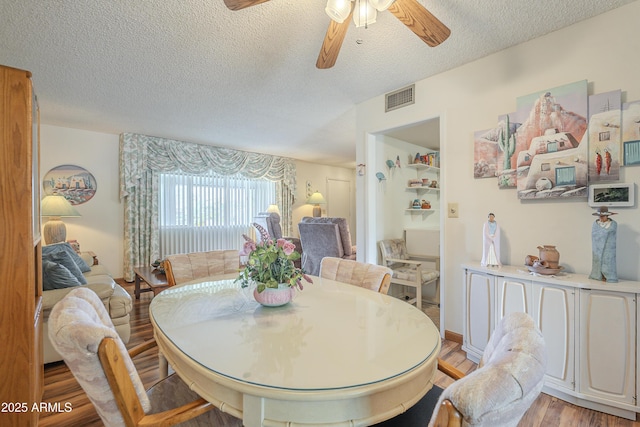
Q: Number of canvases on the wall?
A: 5